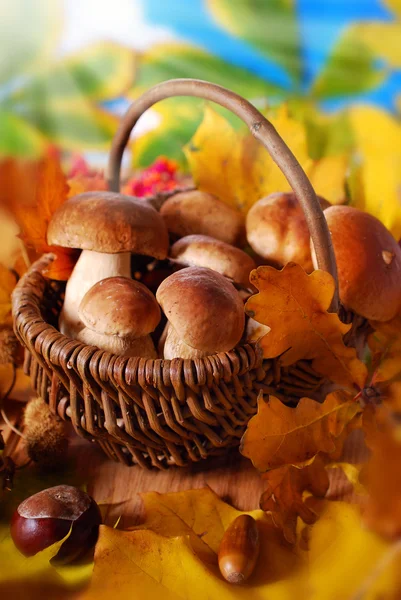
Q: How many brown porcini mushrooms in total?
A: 7